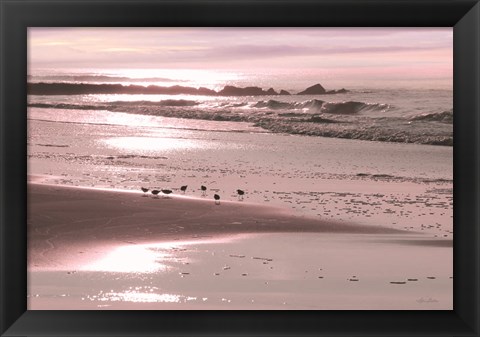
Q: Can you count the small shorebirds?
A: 7